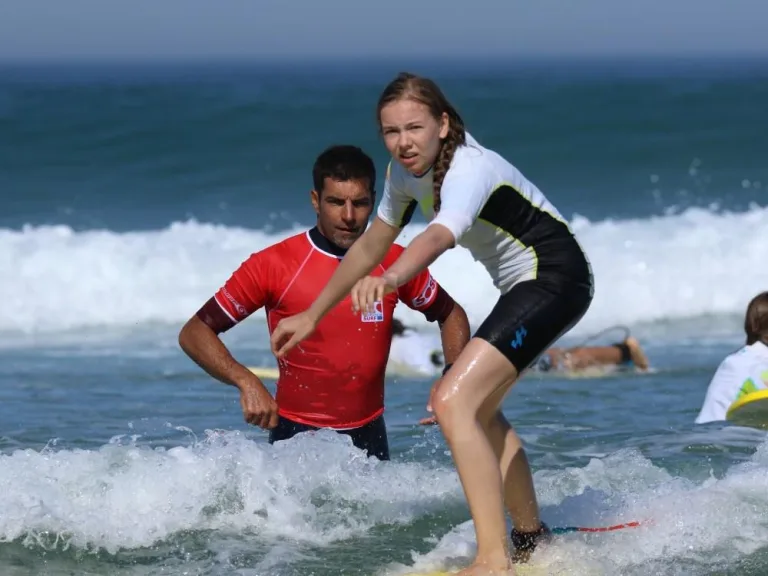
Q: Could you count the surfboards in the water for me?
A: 3